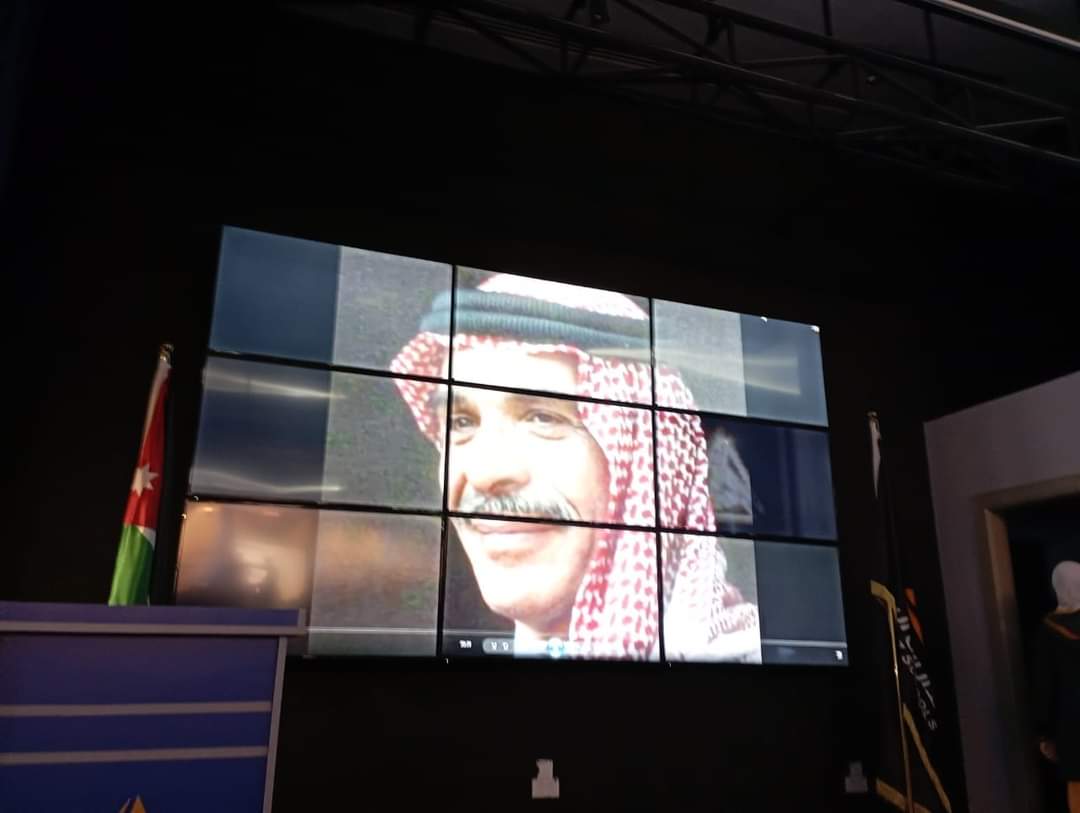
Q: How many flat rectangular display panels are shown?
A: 9